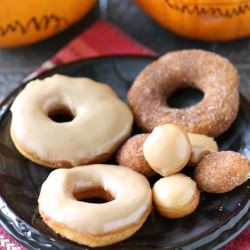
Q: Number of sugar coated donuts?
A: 3